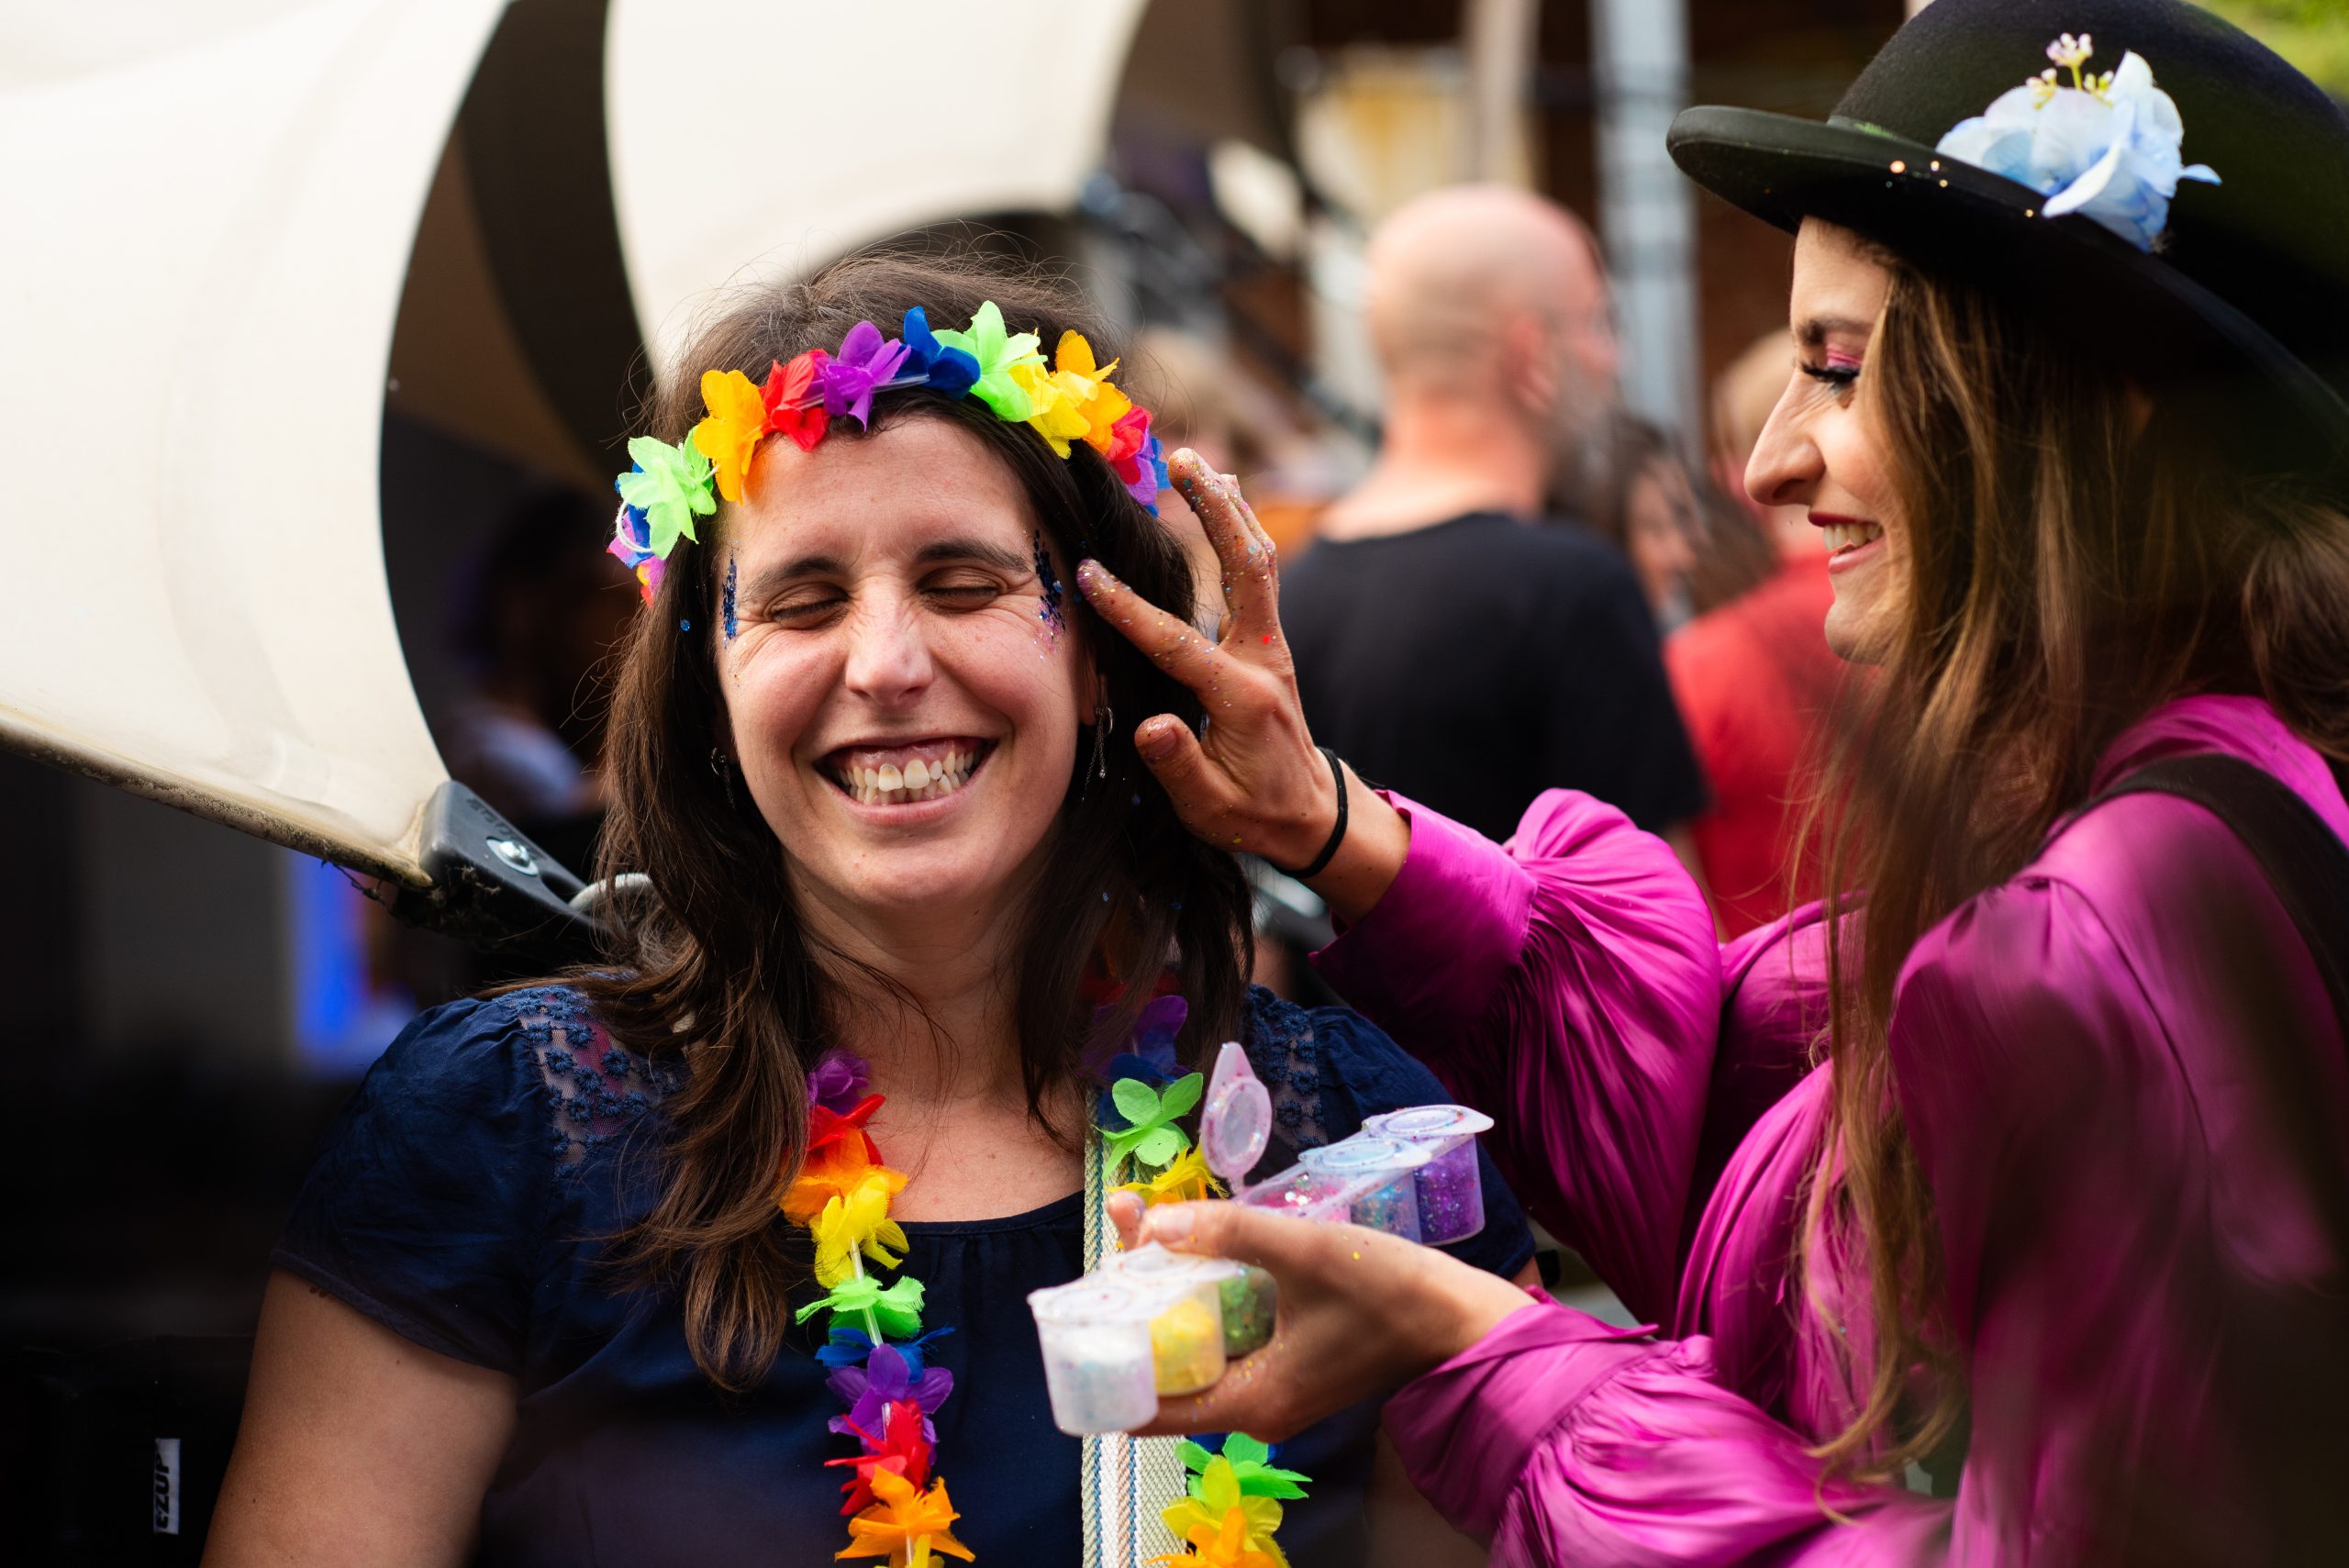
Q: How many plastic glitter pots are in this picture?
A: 6